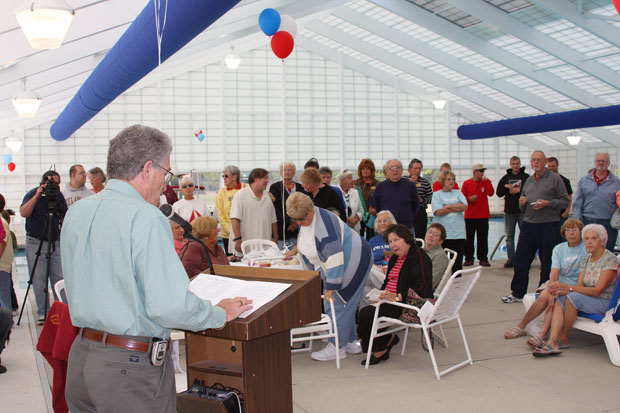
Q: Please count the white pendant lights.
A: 6